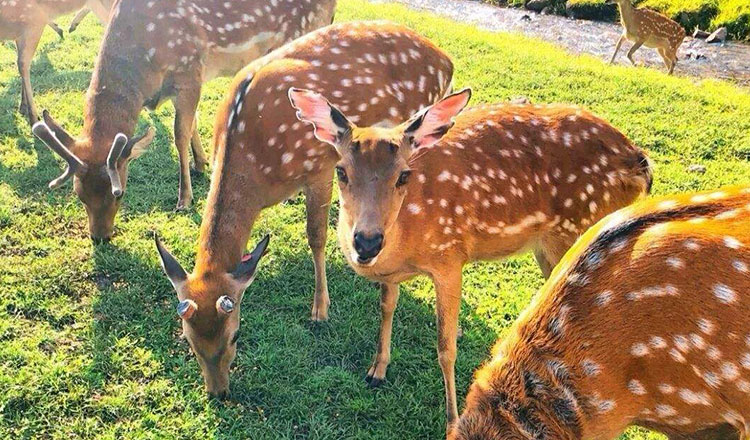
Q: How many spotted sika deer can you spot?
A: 6